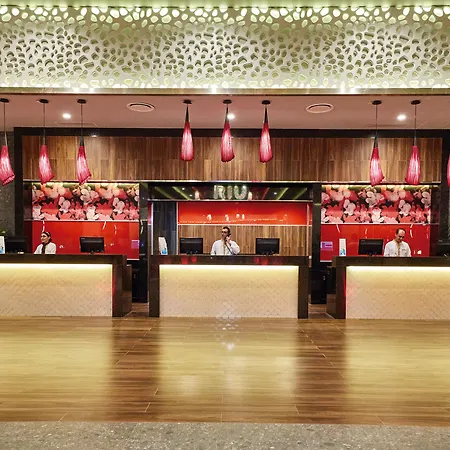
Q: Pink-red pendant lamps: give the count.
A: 9